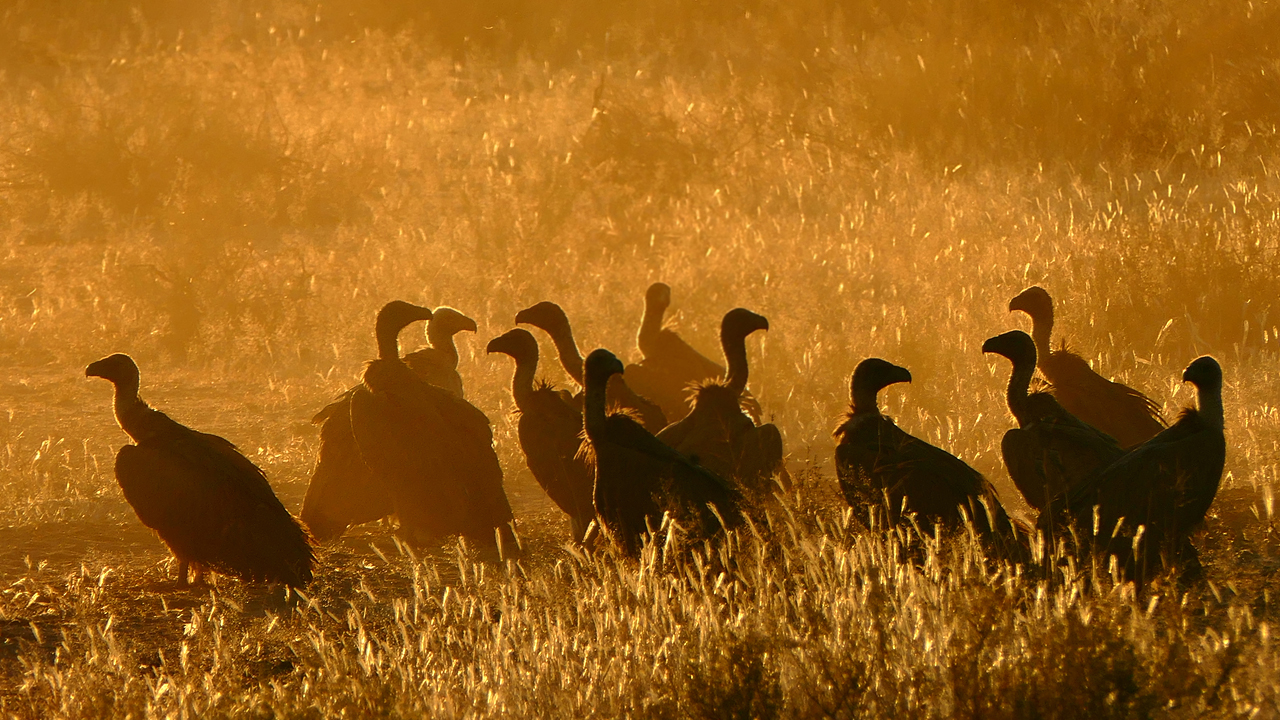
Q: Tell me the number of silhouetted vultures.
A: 12